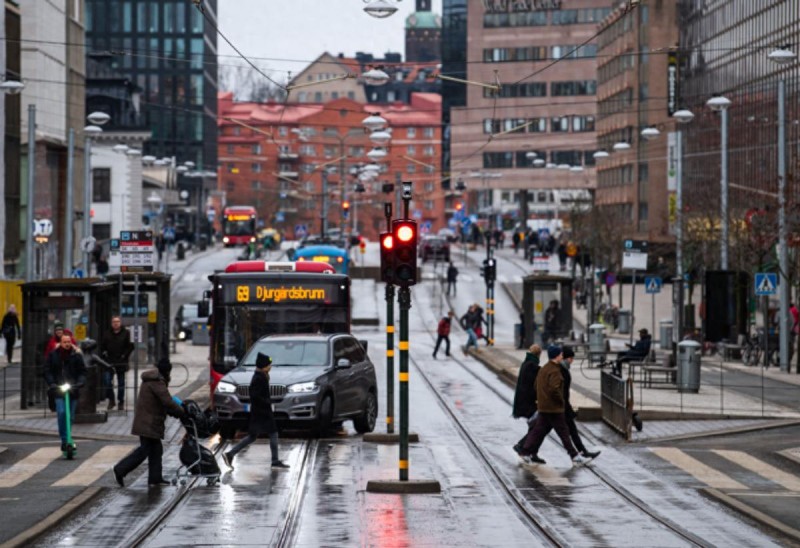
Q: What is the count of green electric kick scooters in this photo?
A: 1